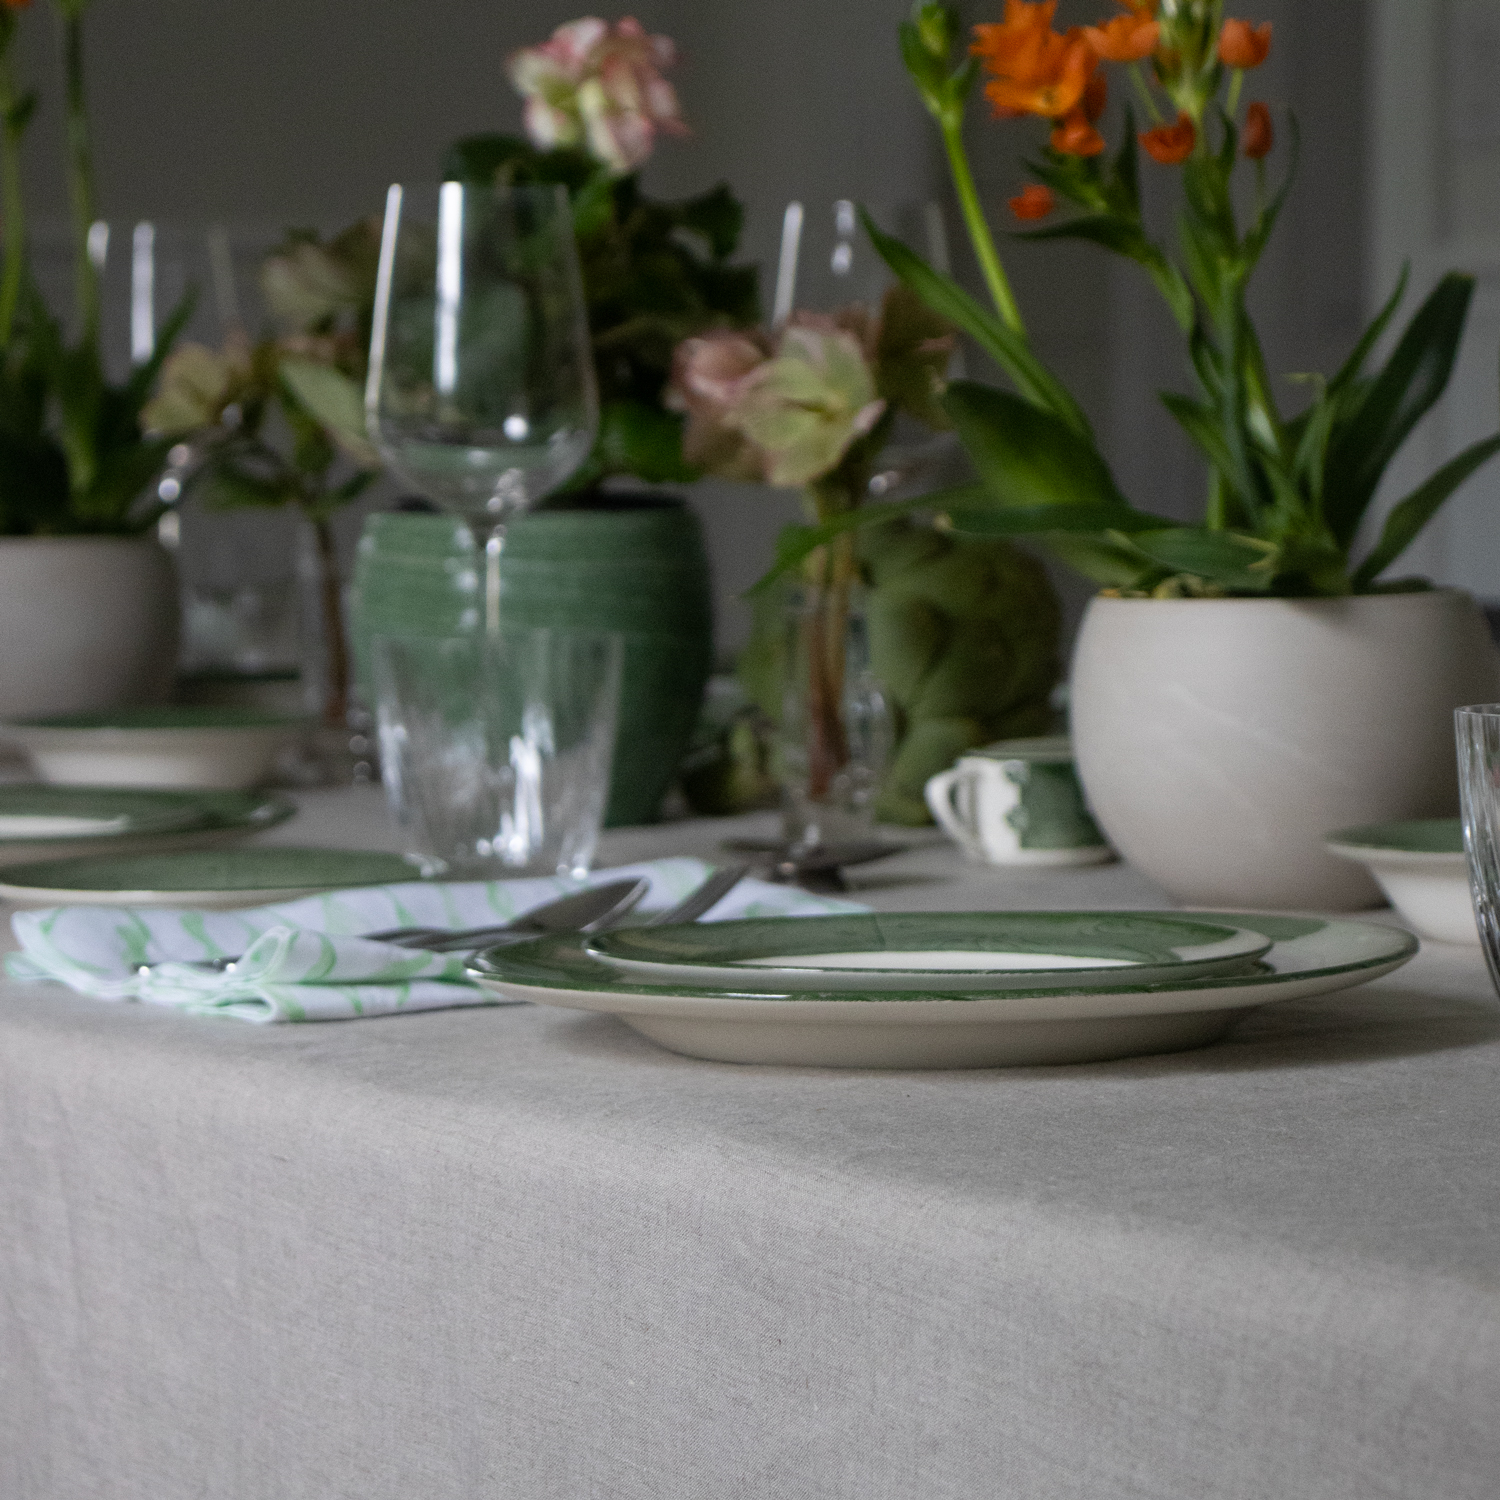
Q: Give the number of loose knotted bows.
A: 0